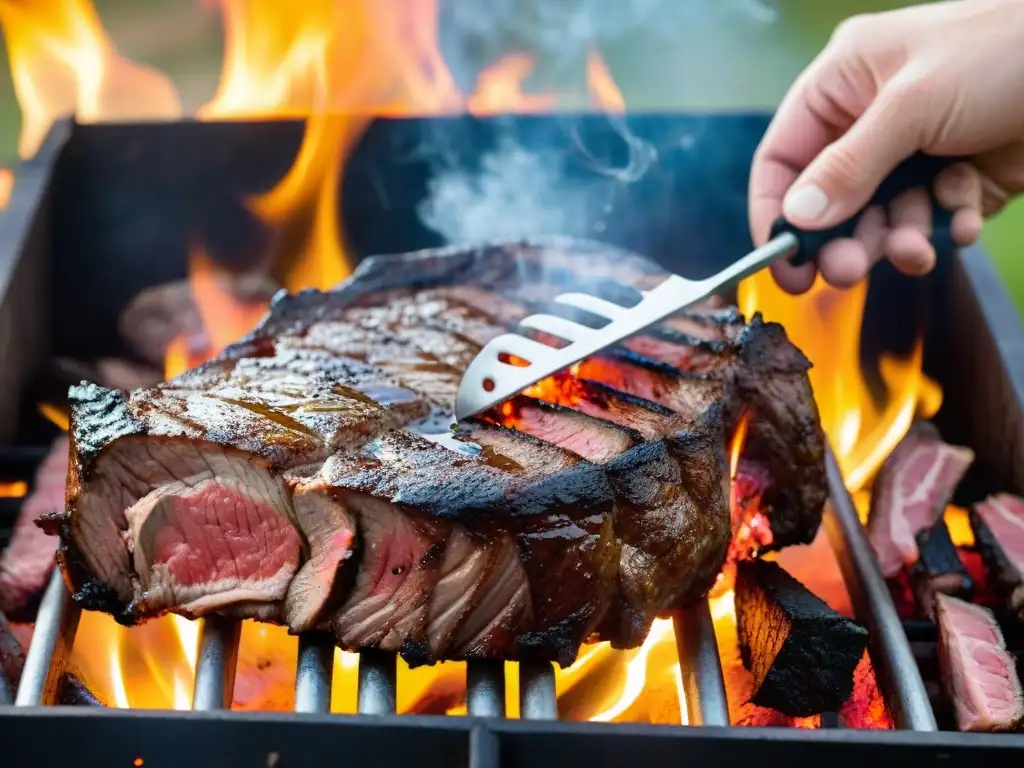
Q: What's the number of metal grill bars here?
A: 8